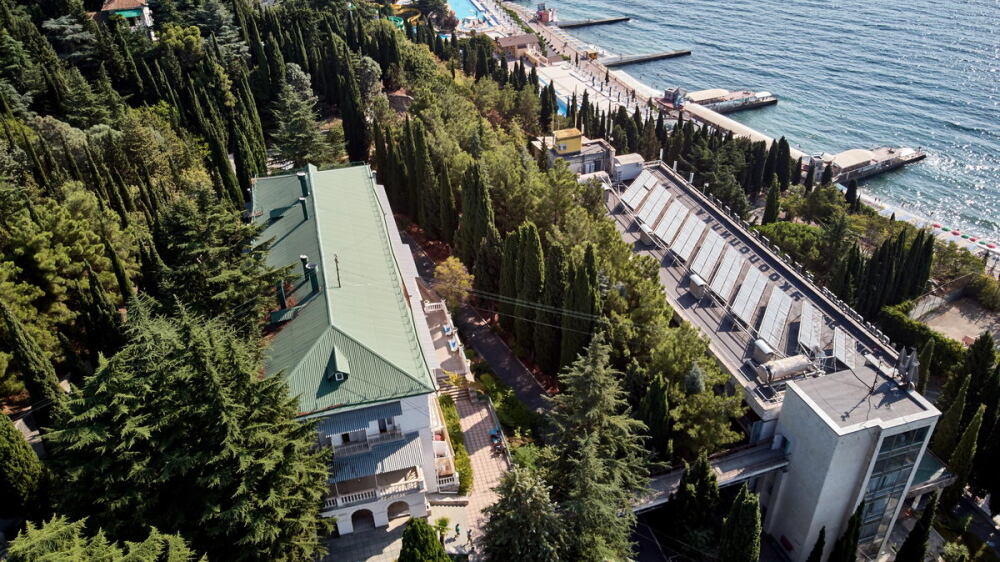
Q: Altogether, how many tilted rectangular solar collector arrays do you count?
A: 10